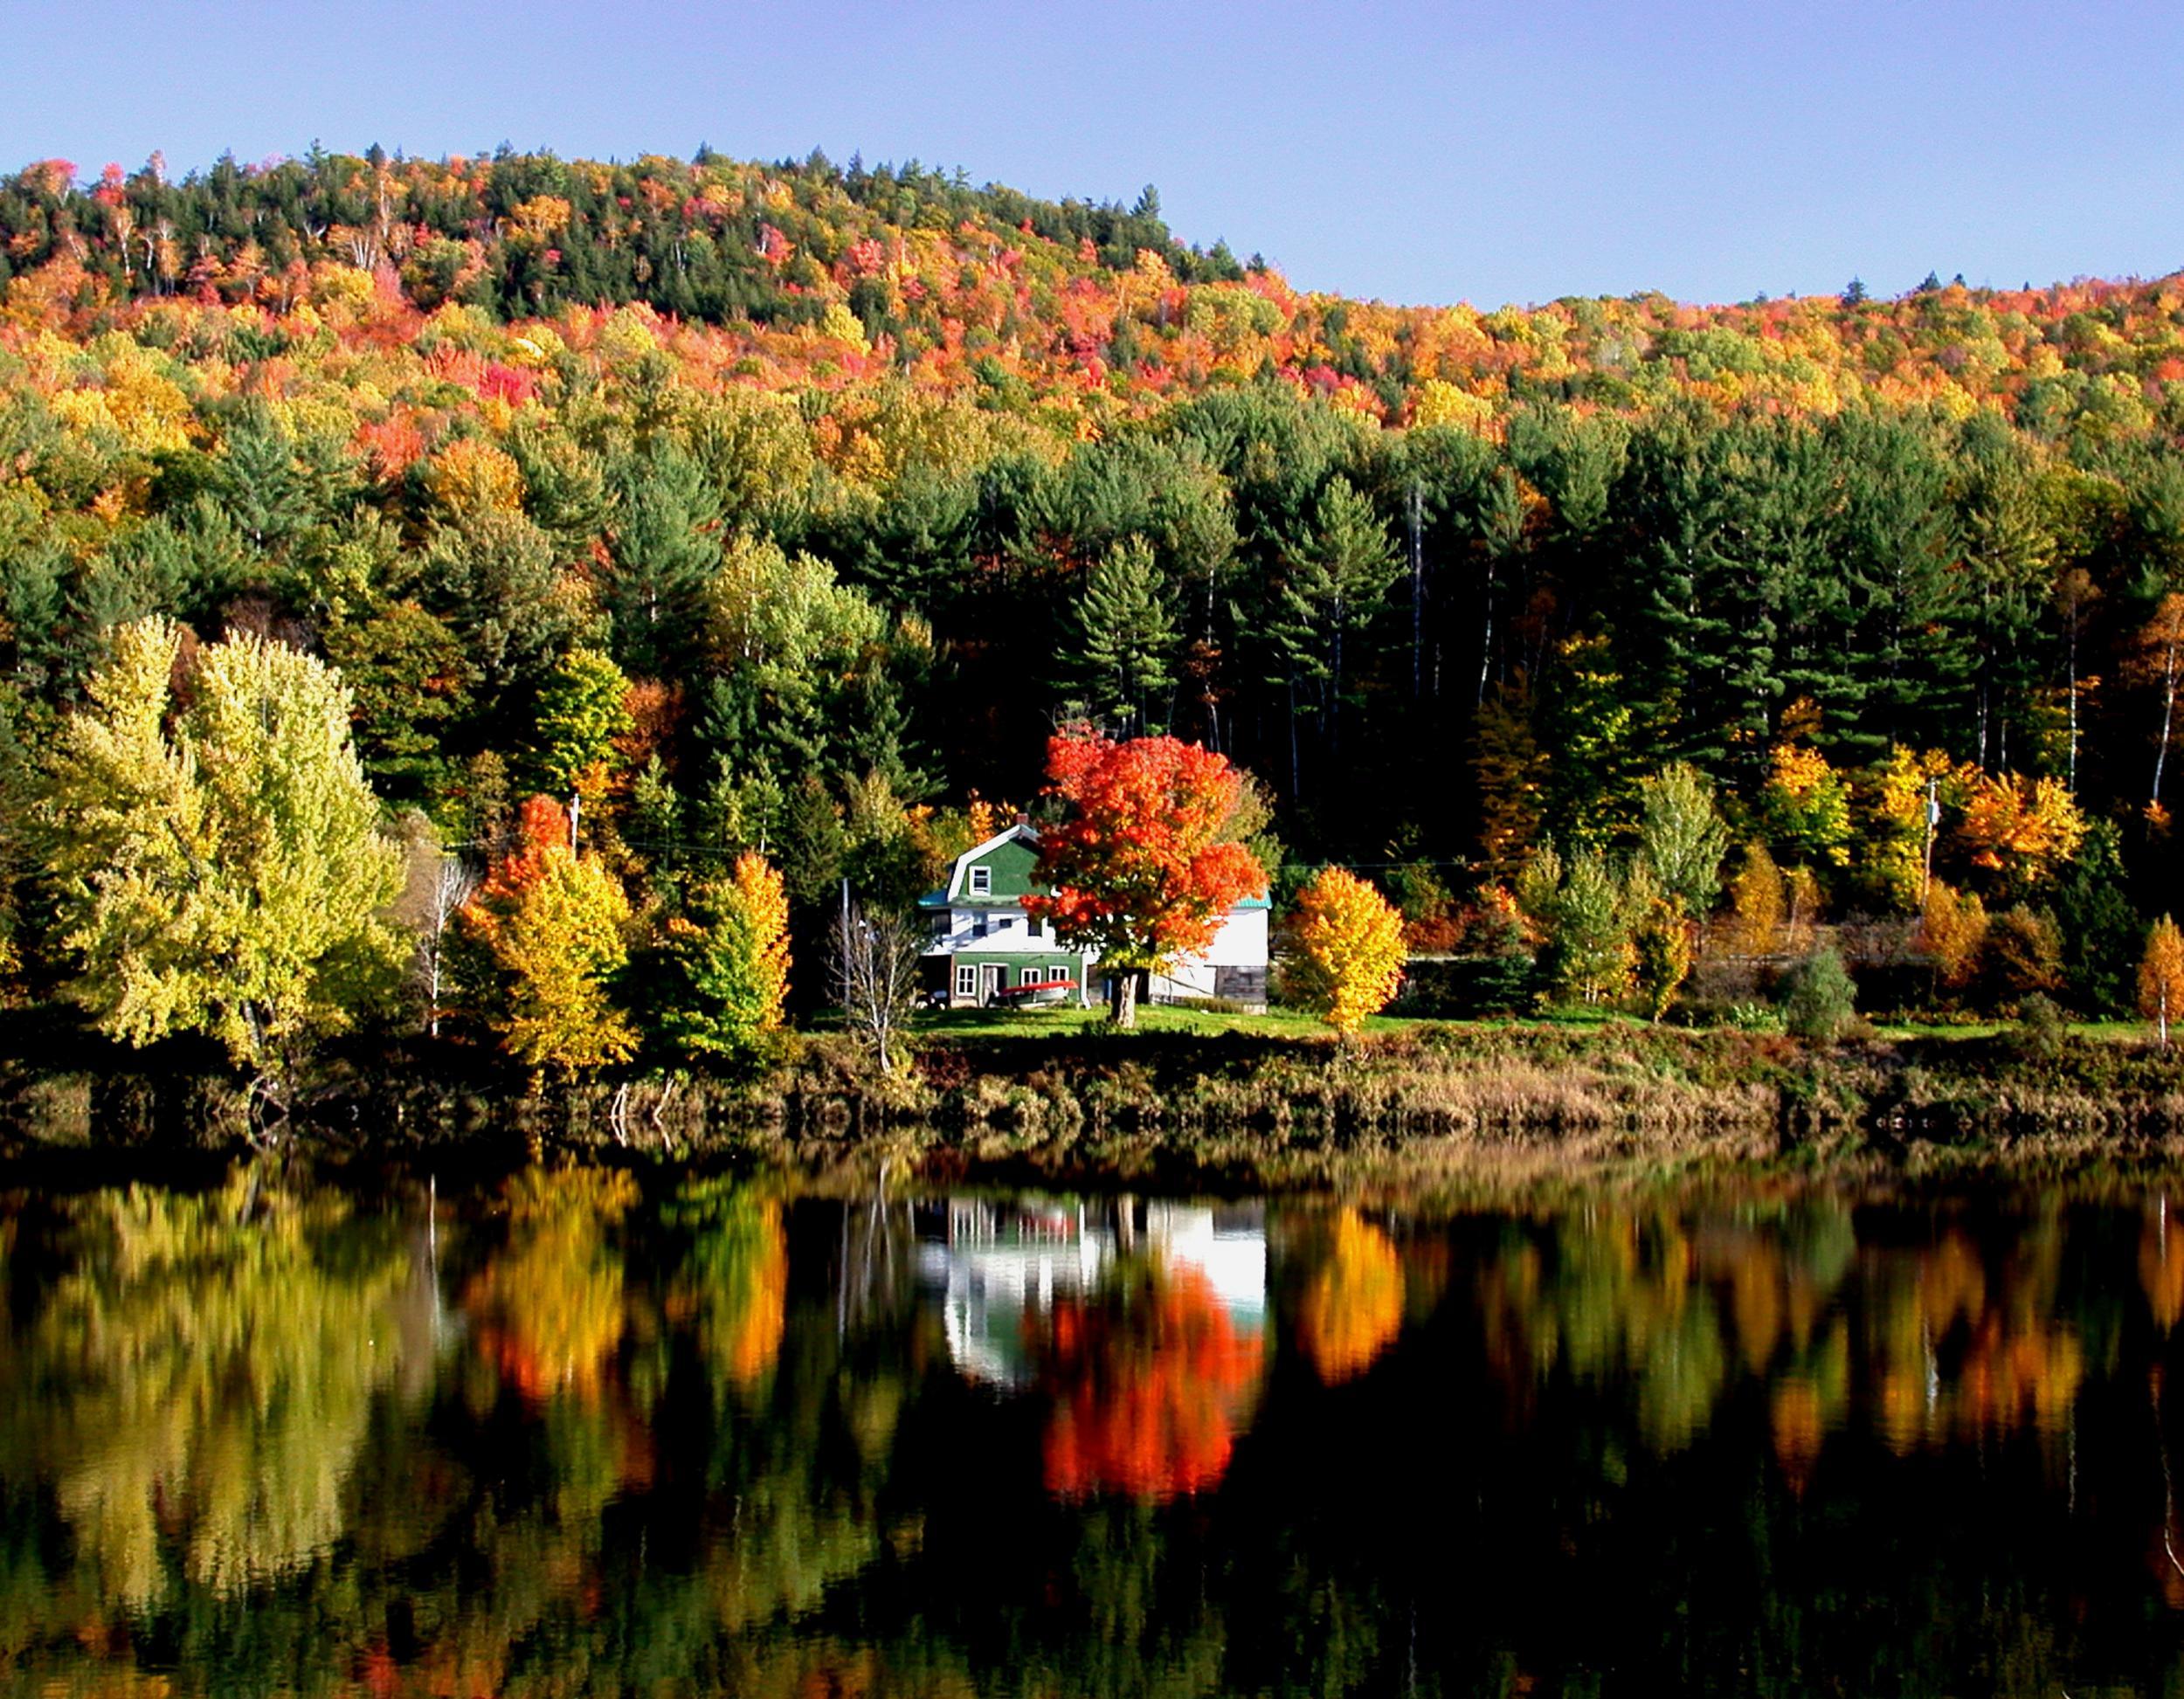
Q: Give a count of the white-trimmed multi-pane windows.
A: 4